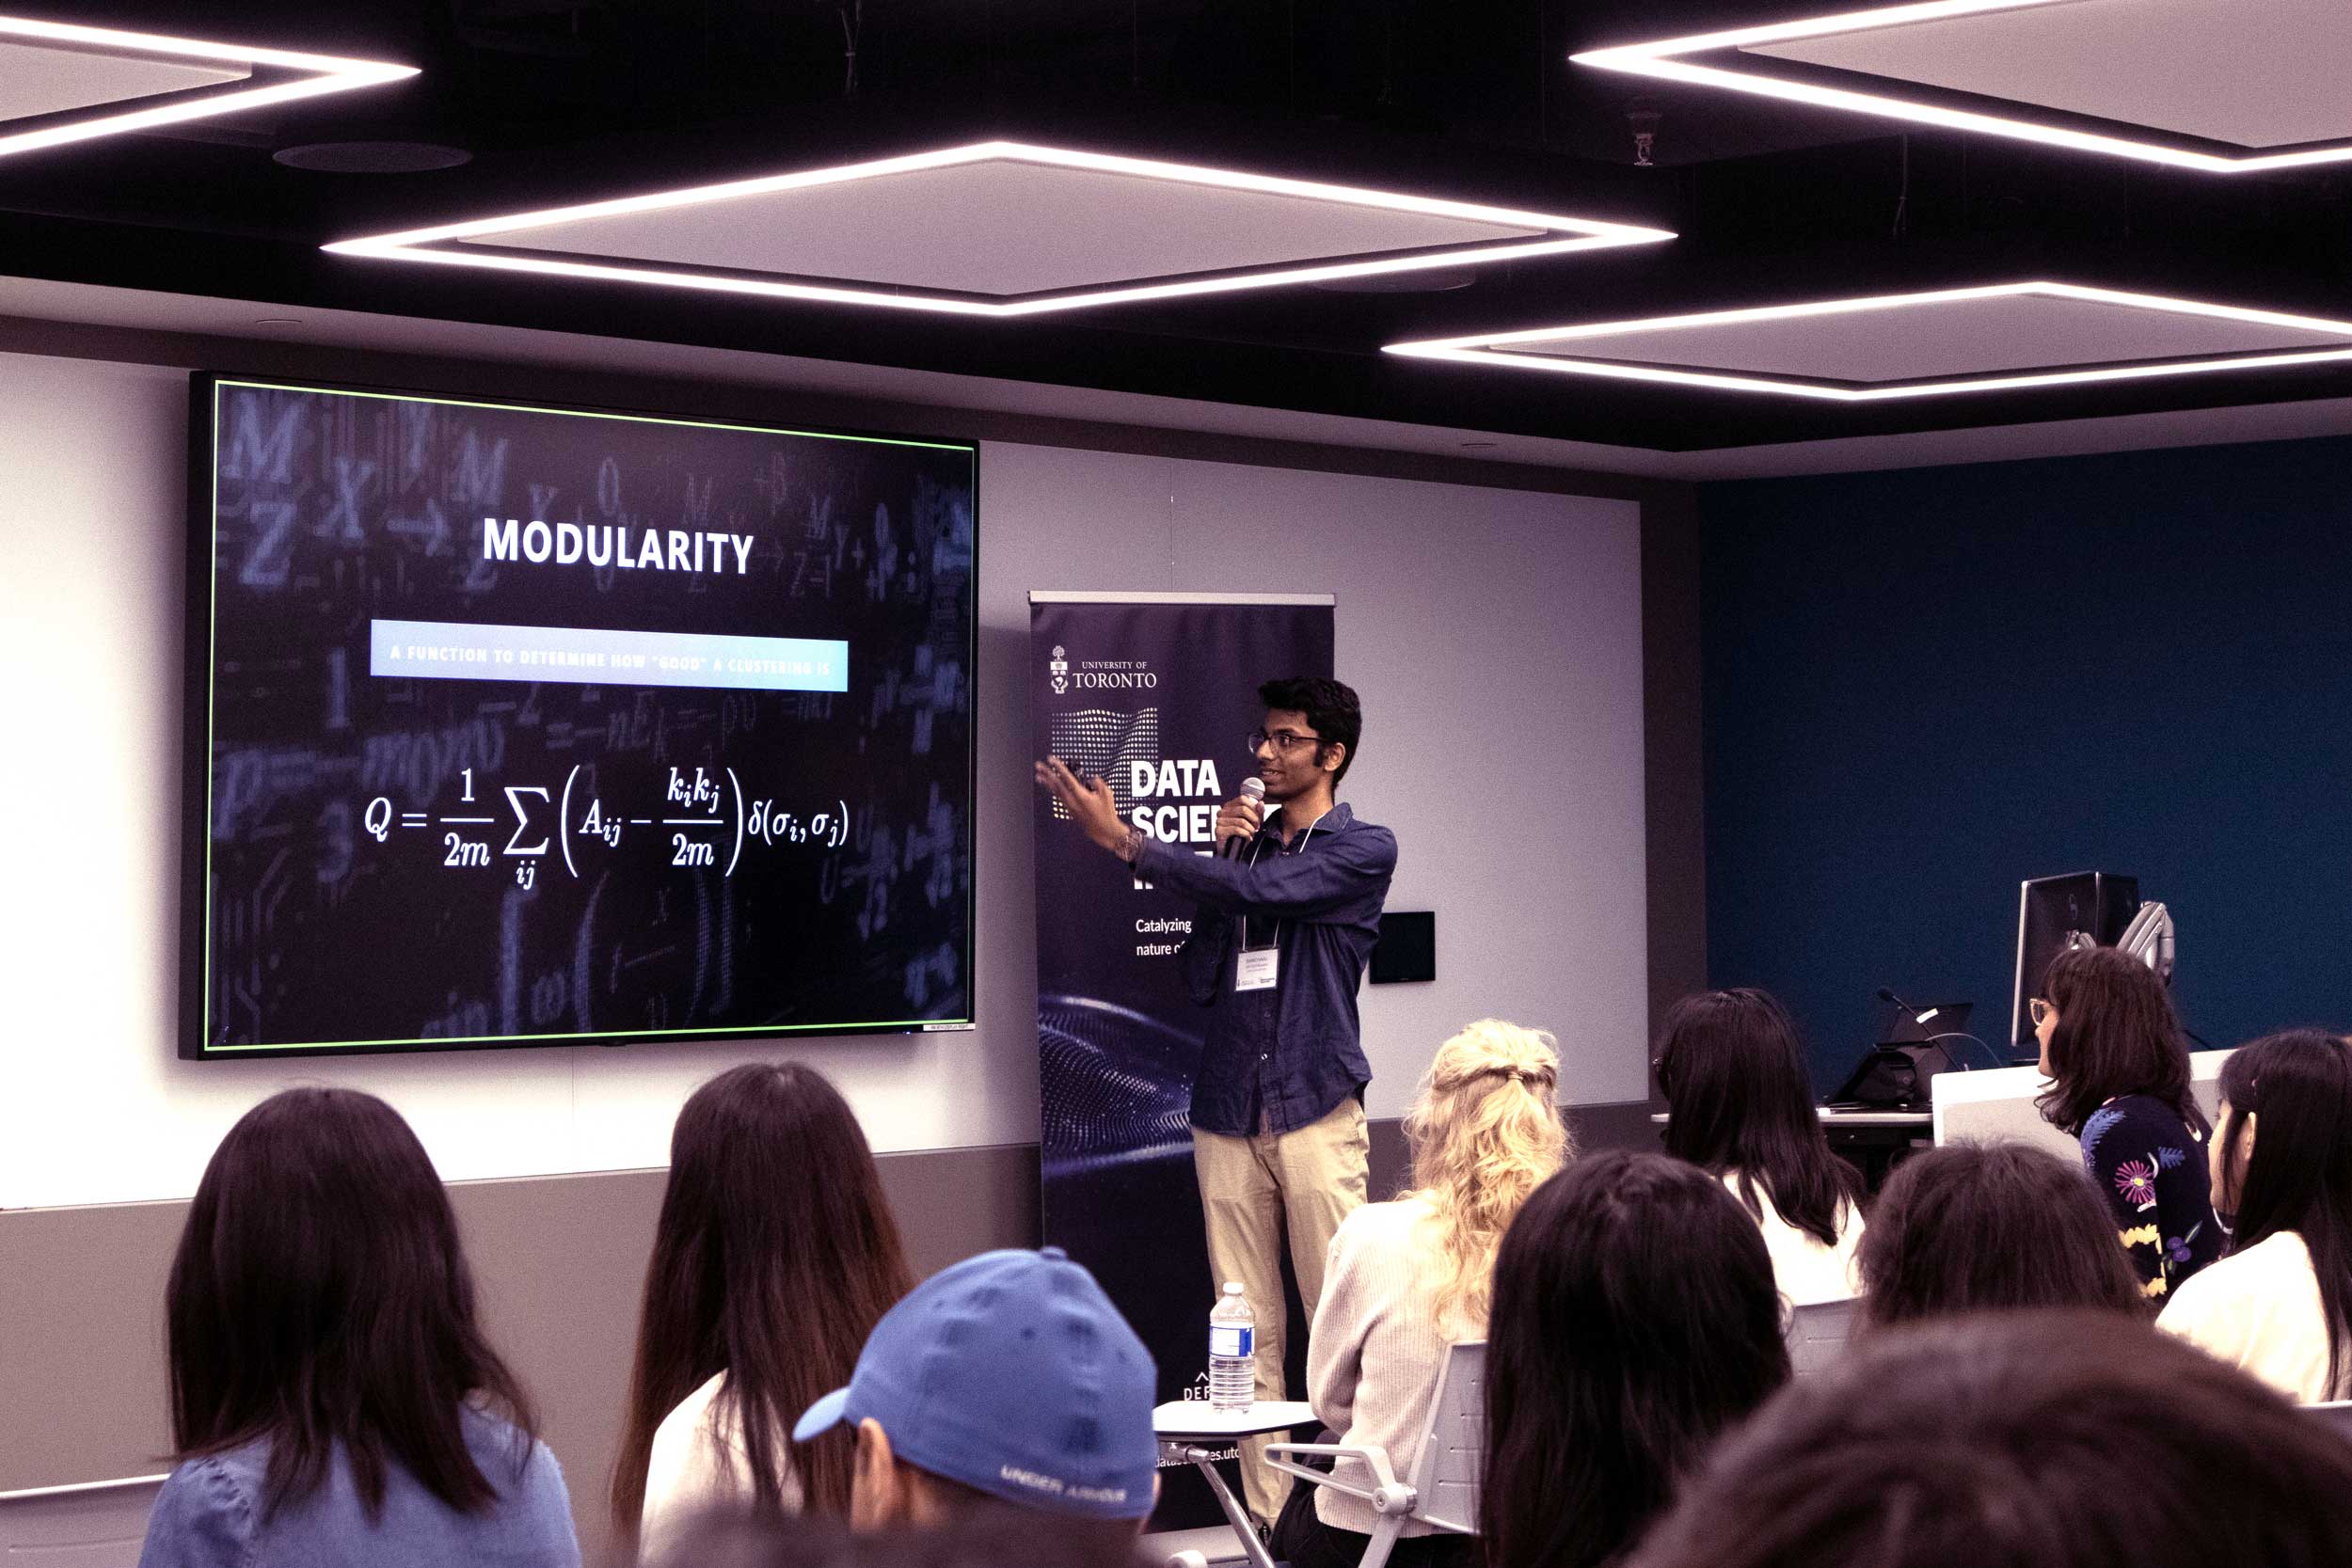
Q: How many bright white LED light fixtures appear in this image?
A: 4